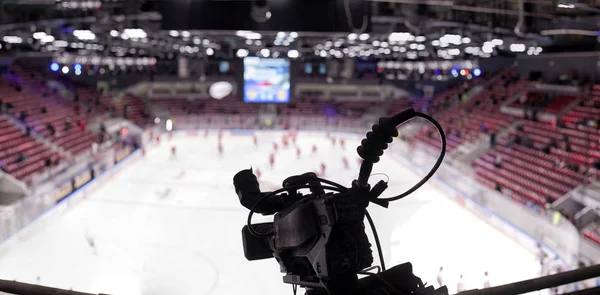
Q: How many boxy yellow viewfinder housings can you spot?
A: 0